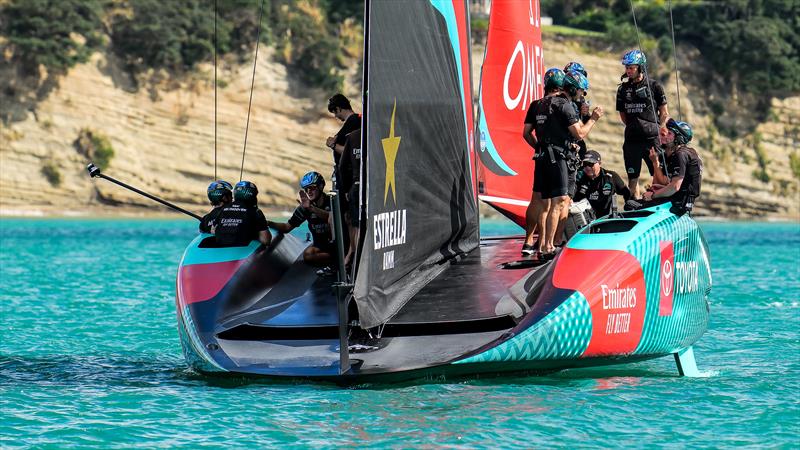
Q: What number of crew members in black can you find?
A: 11